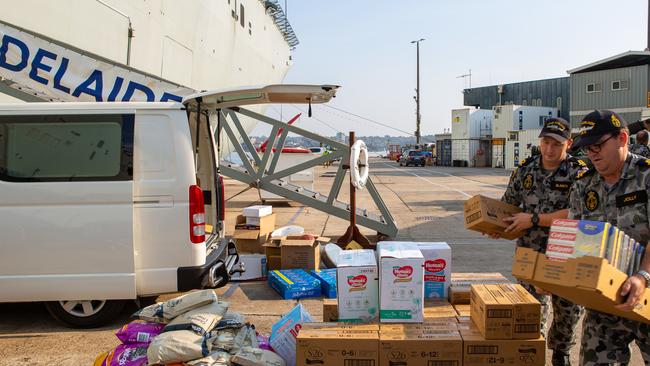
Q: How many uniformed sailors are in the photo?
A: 2